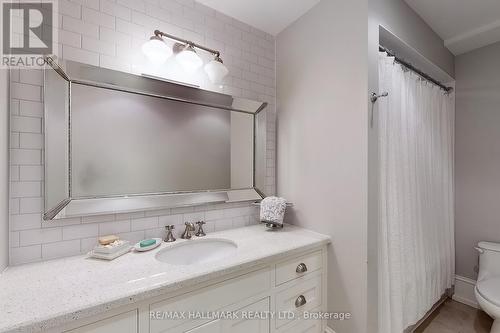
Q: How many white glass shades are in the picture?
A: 3